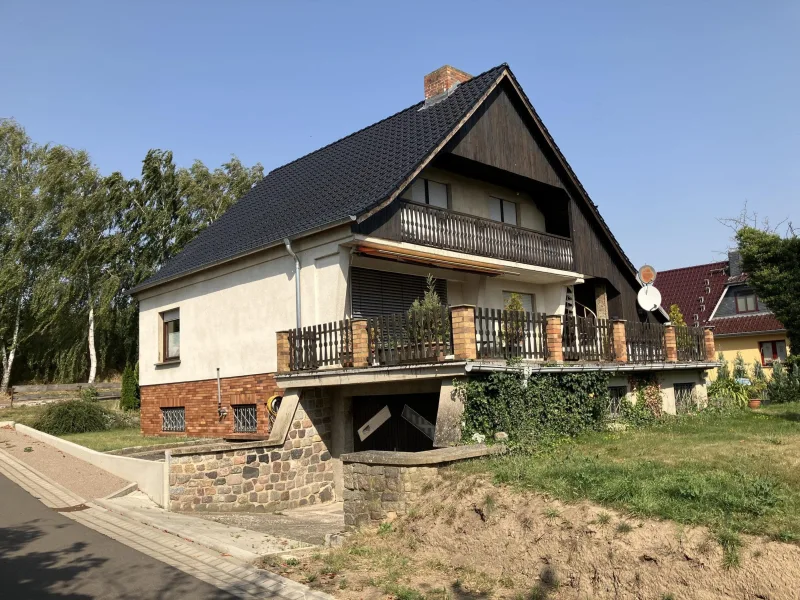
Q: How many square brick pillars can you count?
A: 7